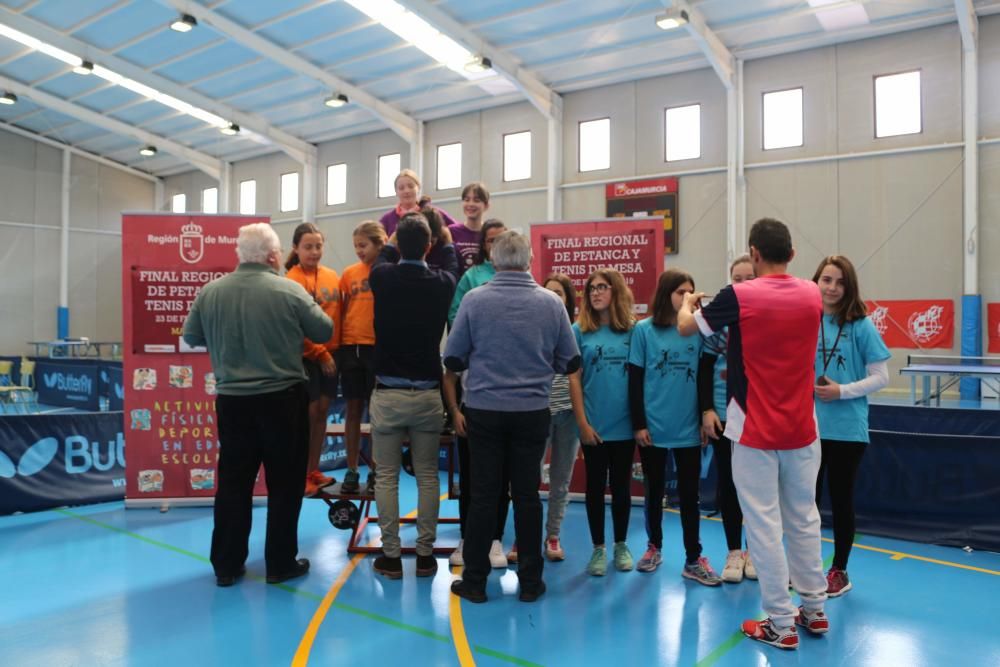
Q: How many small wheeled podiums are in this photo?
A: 1